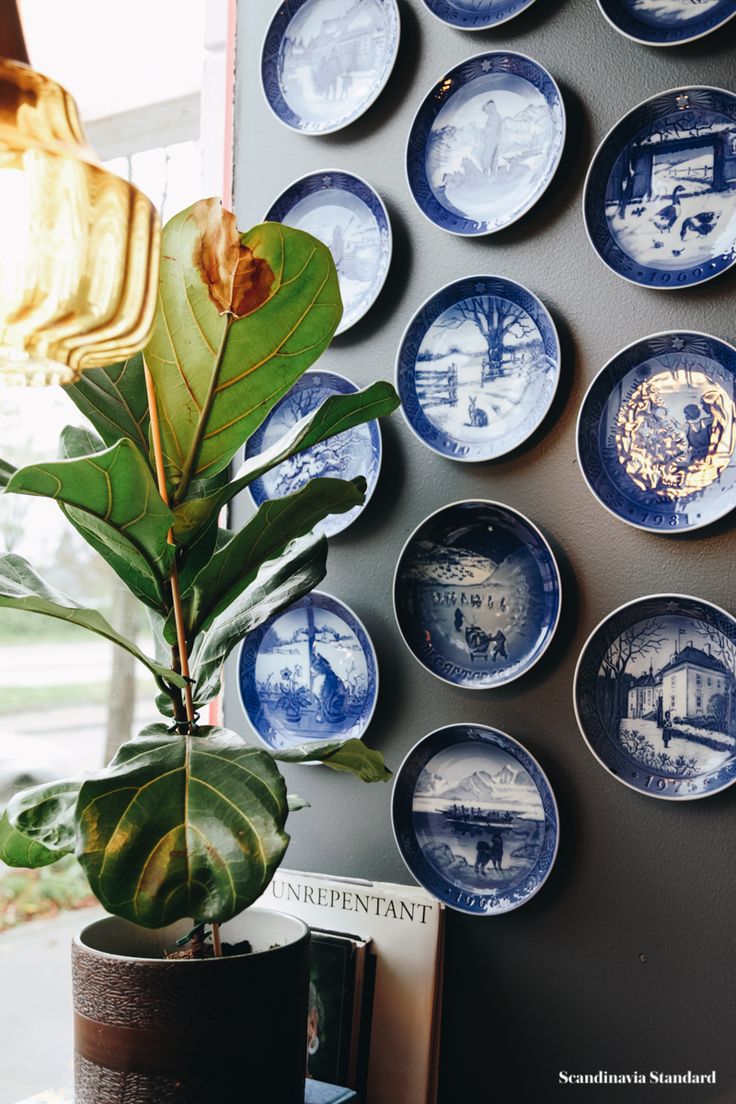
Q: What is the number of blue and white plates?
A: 13